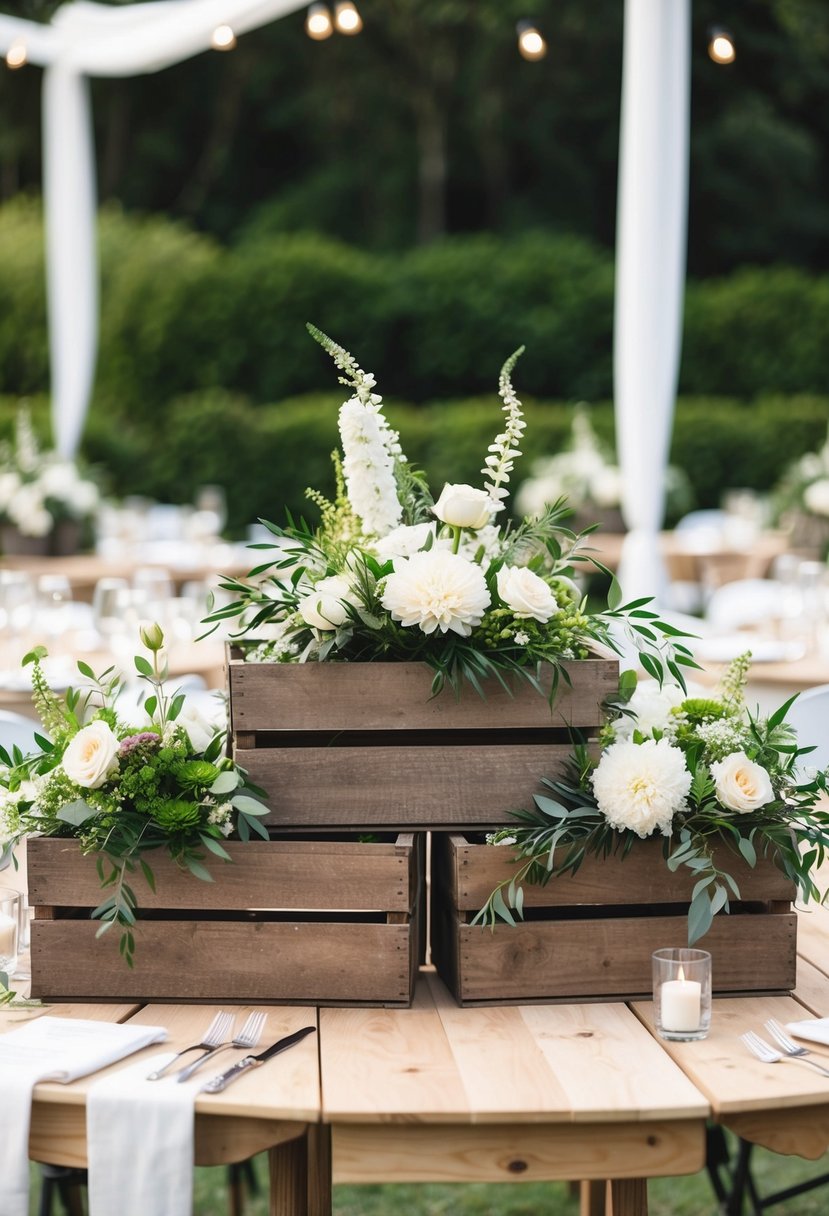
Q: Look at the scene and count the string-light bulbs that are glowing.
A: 6